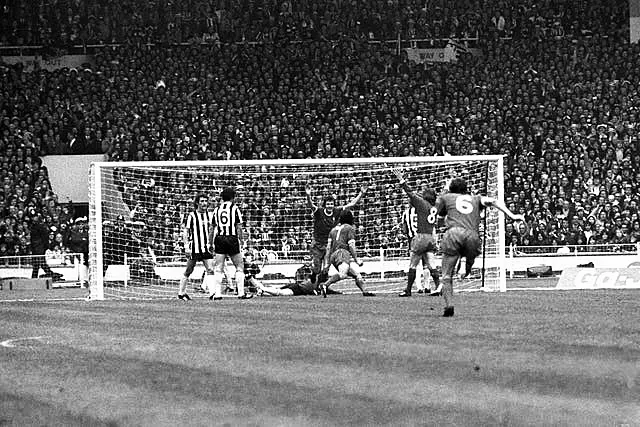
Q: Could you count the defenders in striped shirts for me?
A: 3